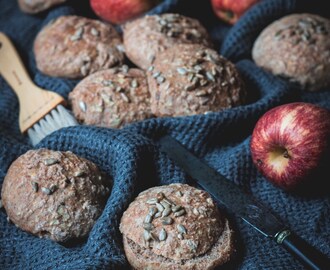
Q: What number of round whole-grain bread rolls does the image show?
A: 8